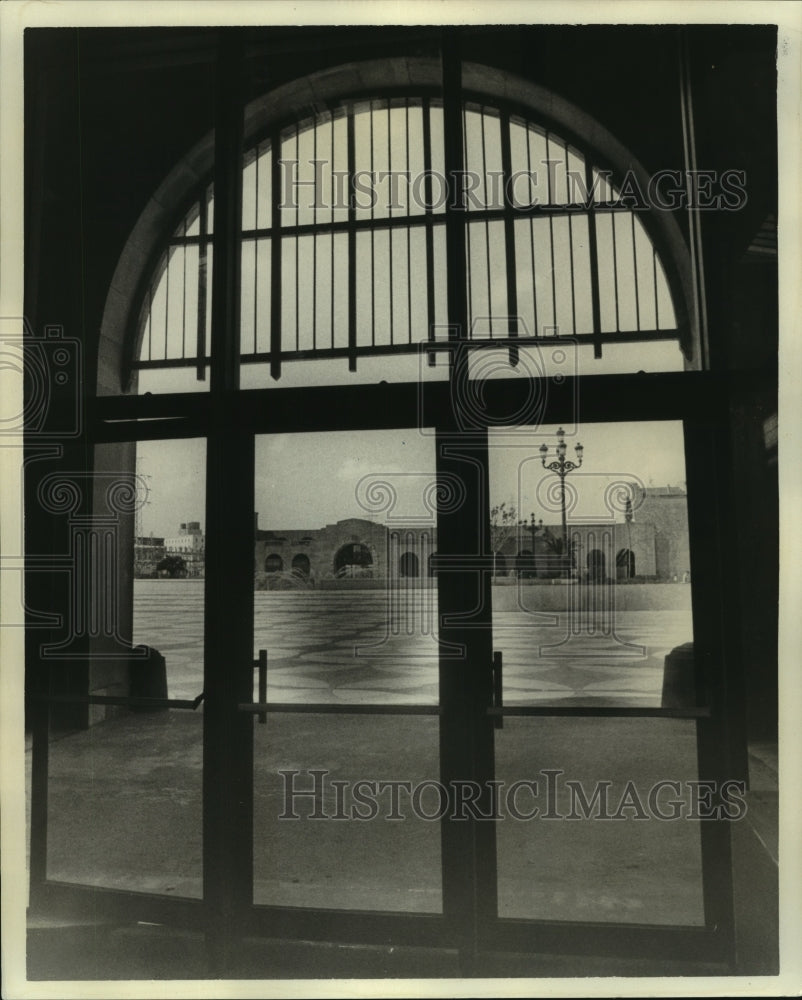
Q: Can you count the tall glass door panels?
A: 3